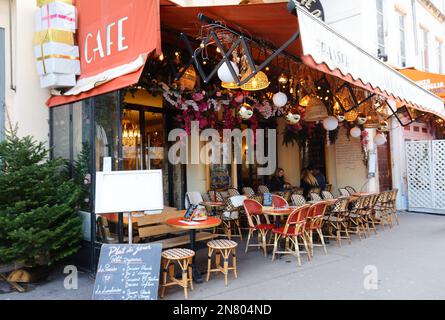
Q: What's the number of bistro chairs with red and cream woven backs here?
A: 4